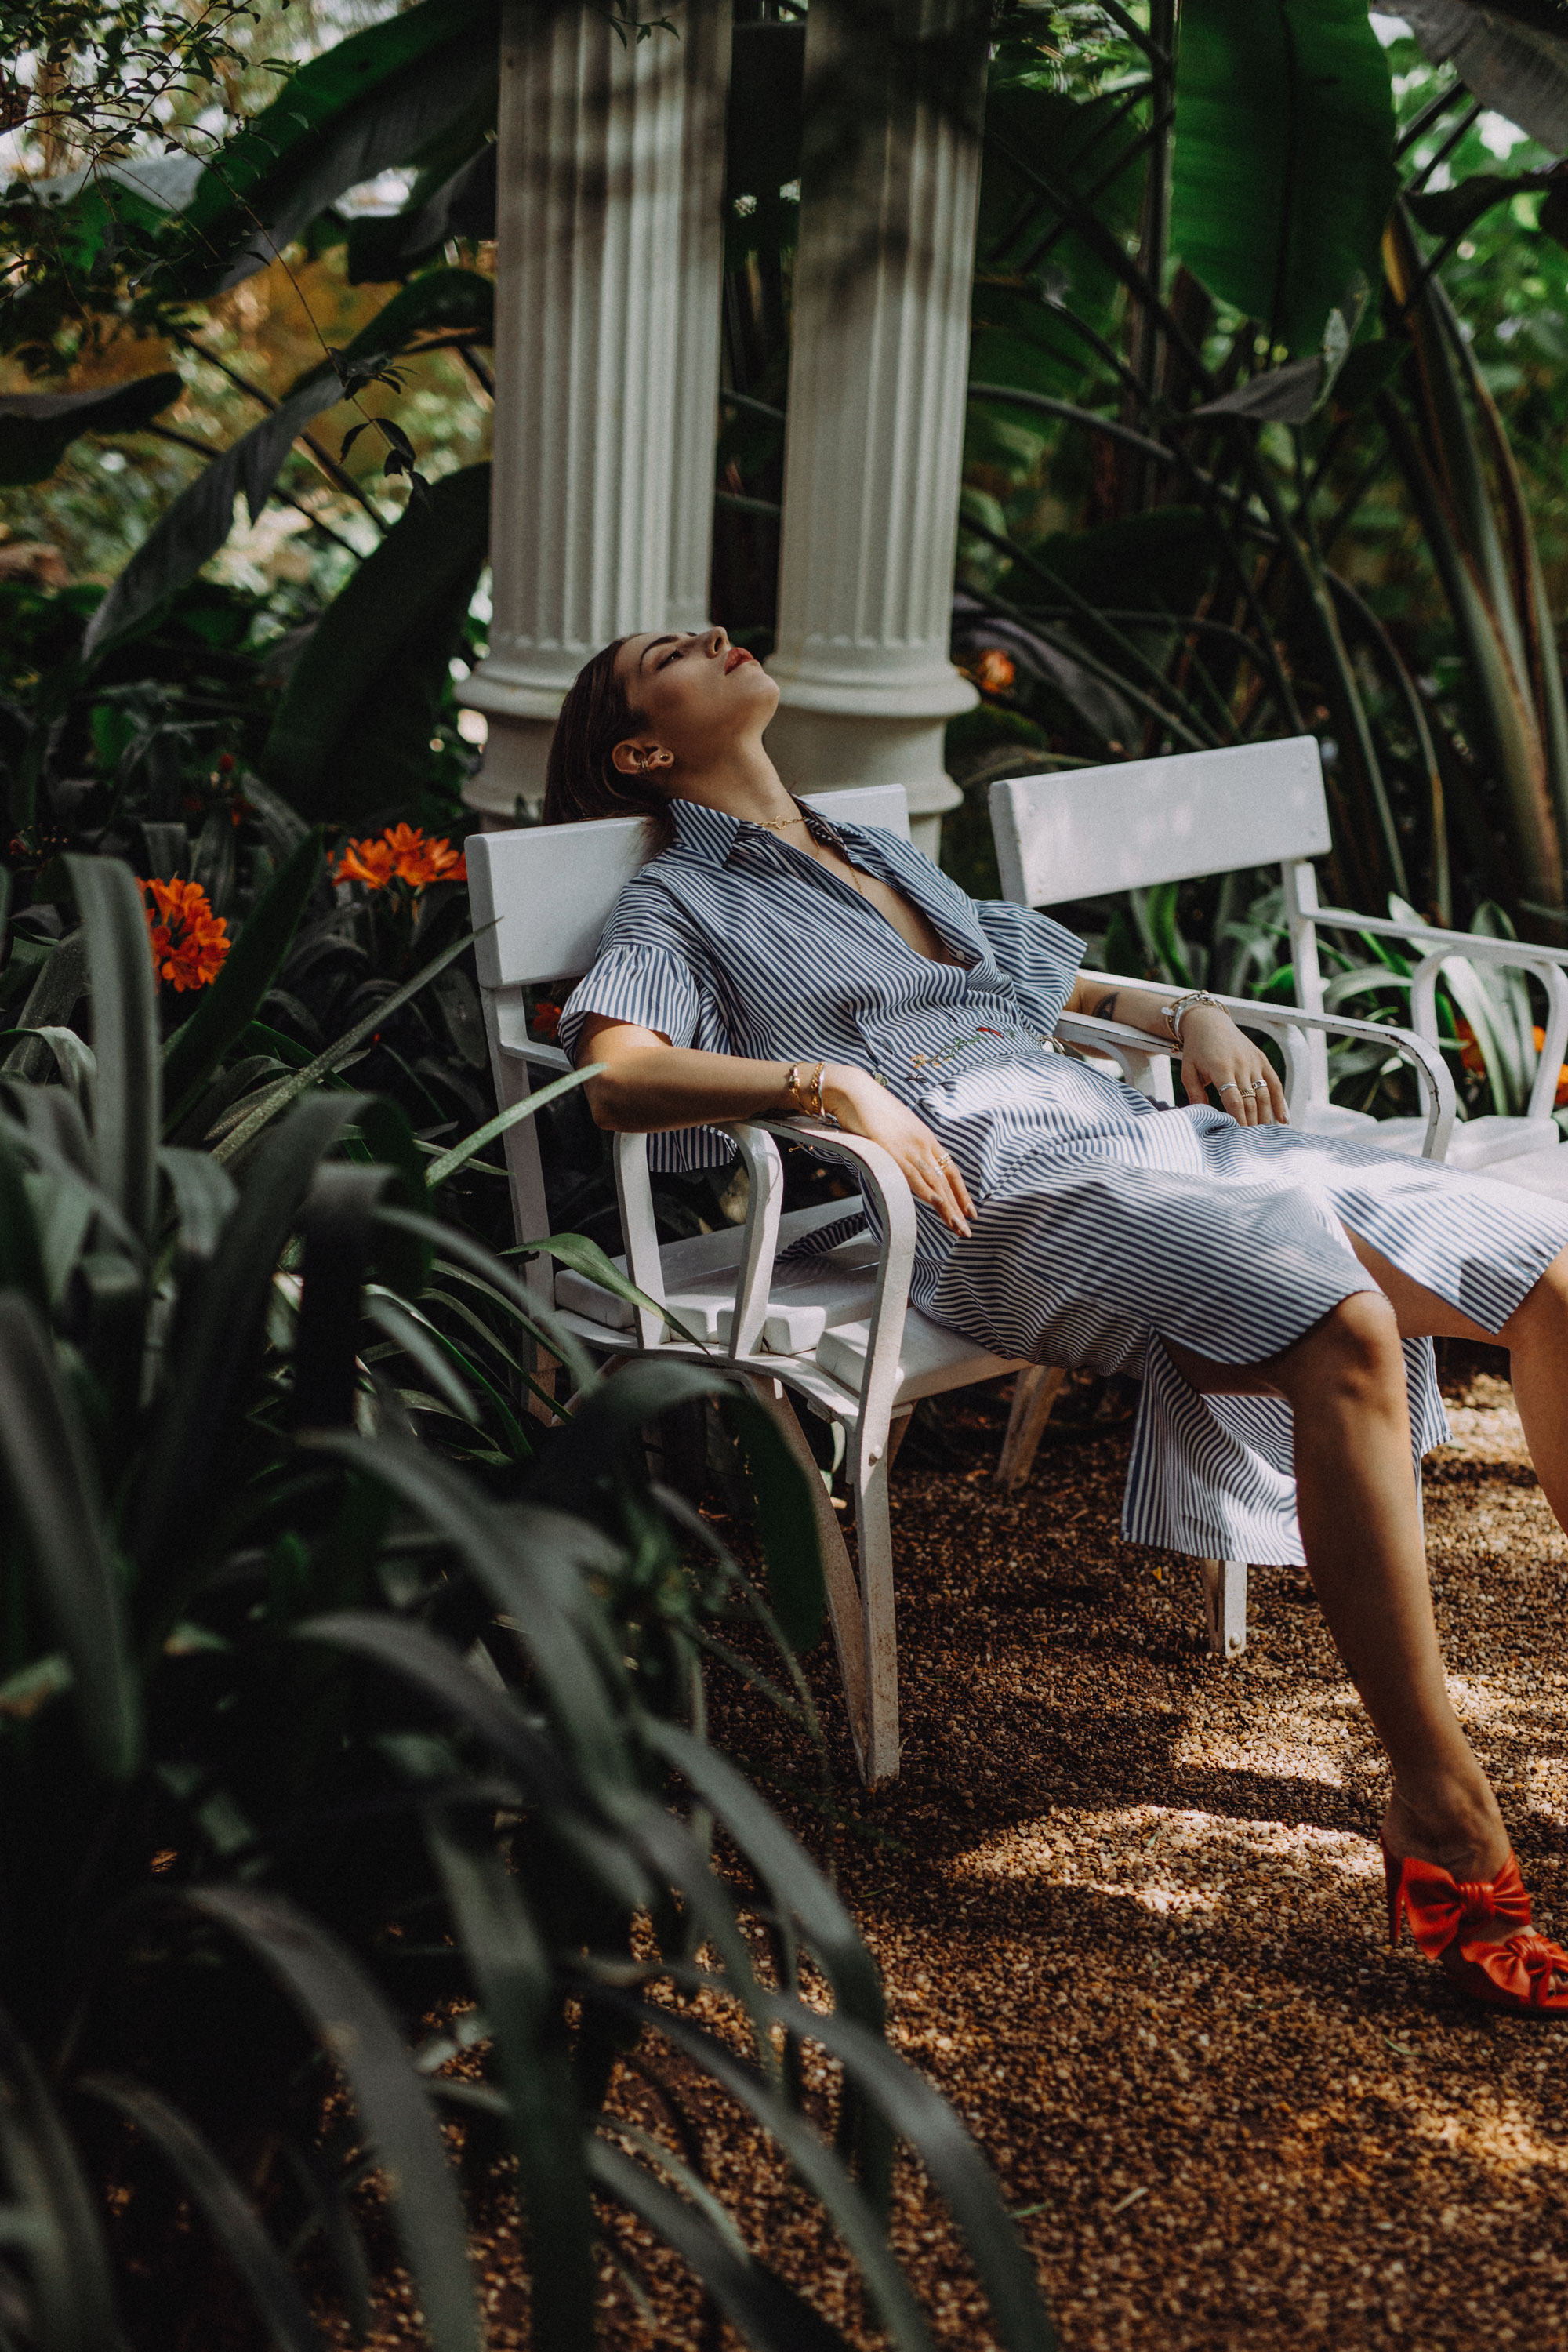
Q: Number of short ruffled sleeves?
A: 2